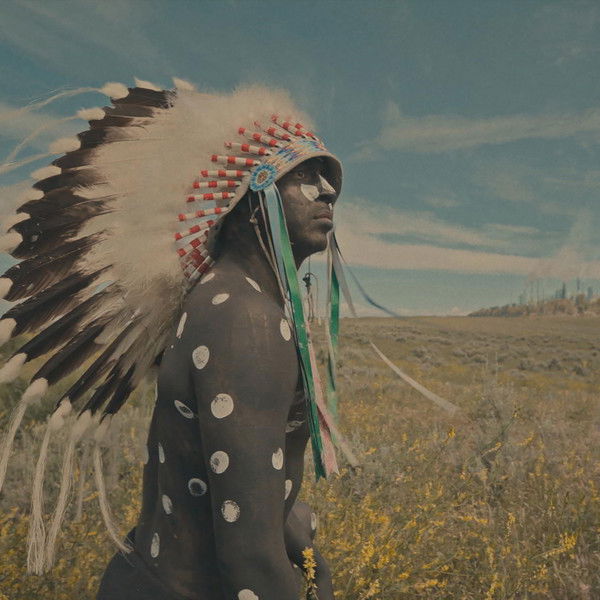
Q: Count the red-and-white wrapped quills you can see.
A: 15